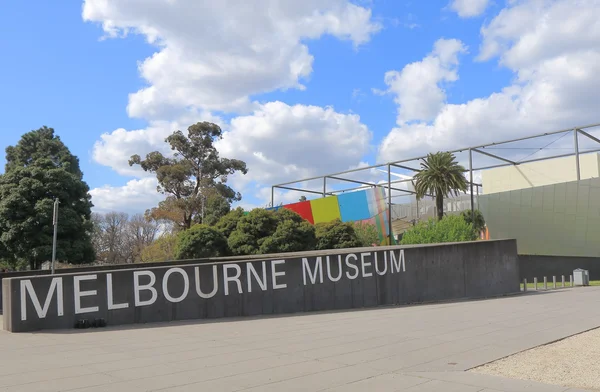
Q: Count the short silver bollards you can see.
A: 6